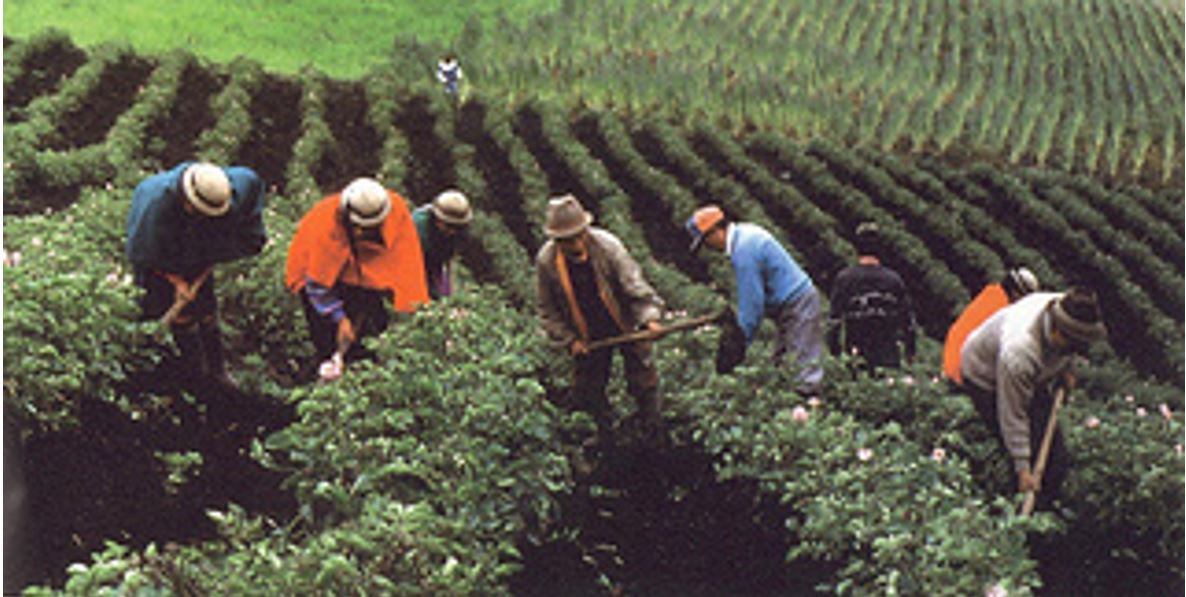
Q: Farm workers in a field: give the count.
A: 9